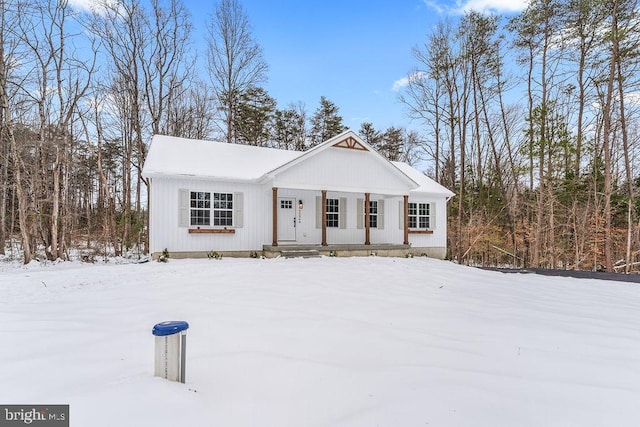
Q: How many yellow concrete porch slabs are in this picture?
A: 0